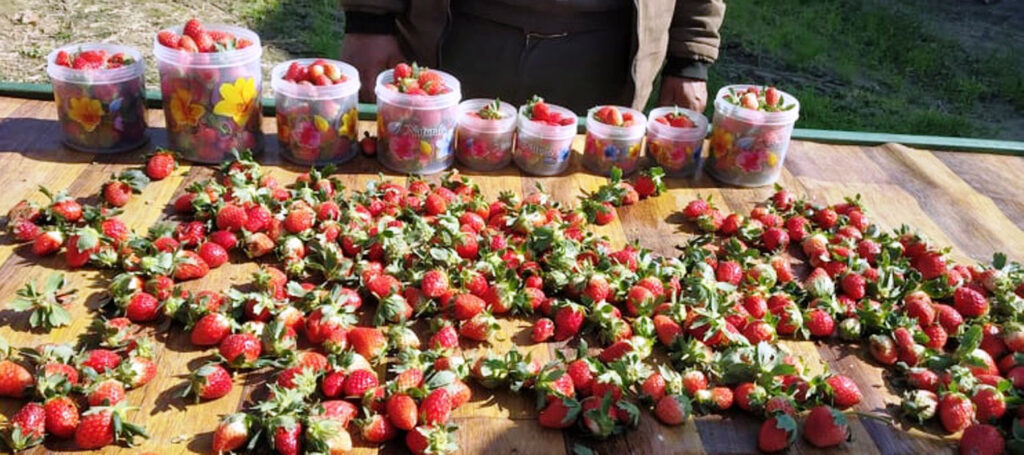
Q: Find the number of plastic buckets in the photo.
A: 9